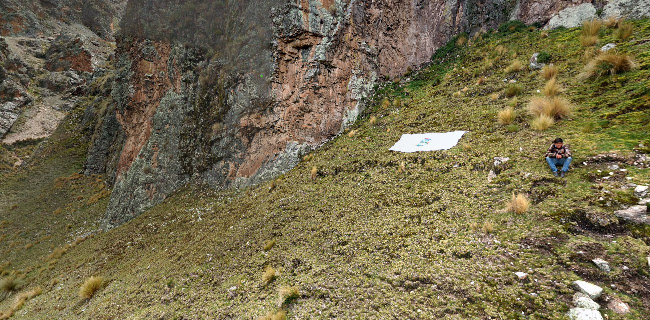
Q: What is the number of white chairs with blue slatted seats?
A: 0